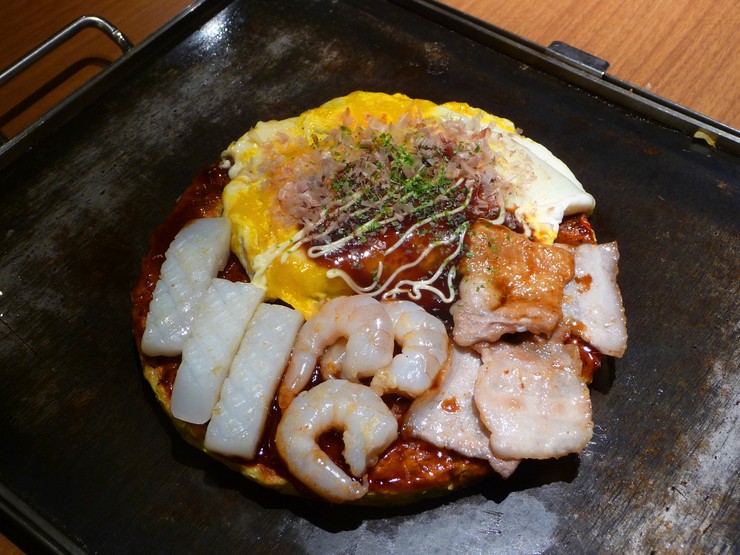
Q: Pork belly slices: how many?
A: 4